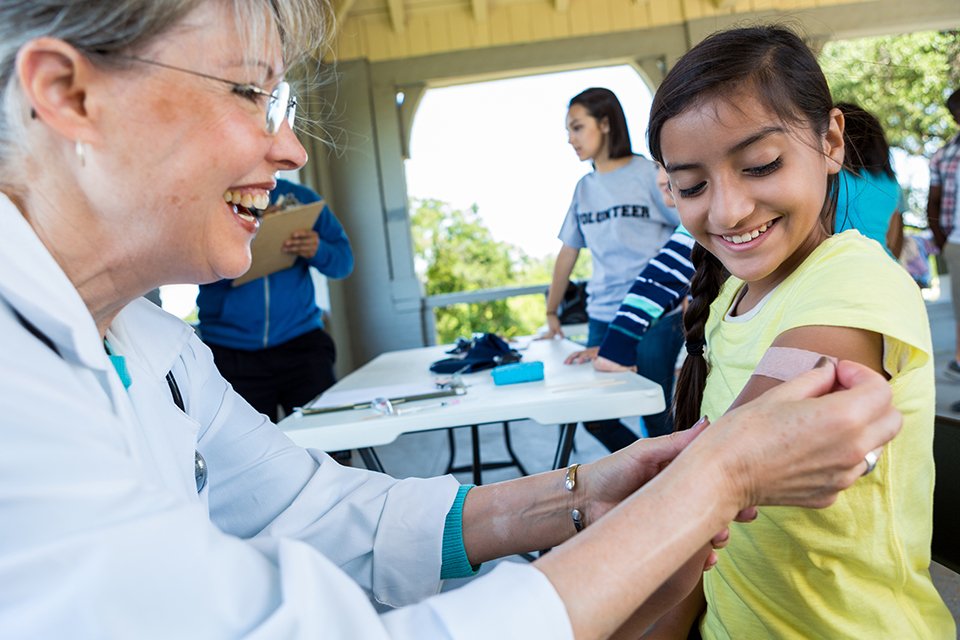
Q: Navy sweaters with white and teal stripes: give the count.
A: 1